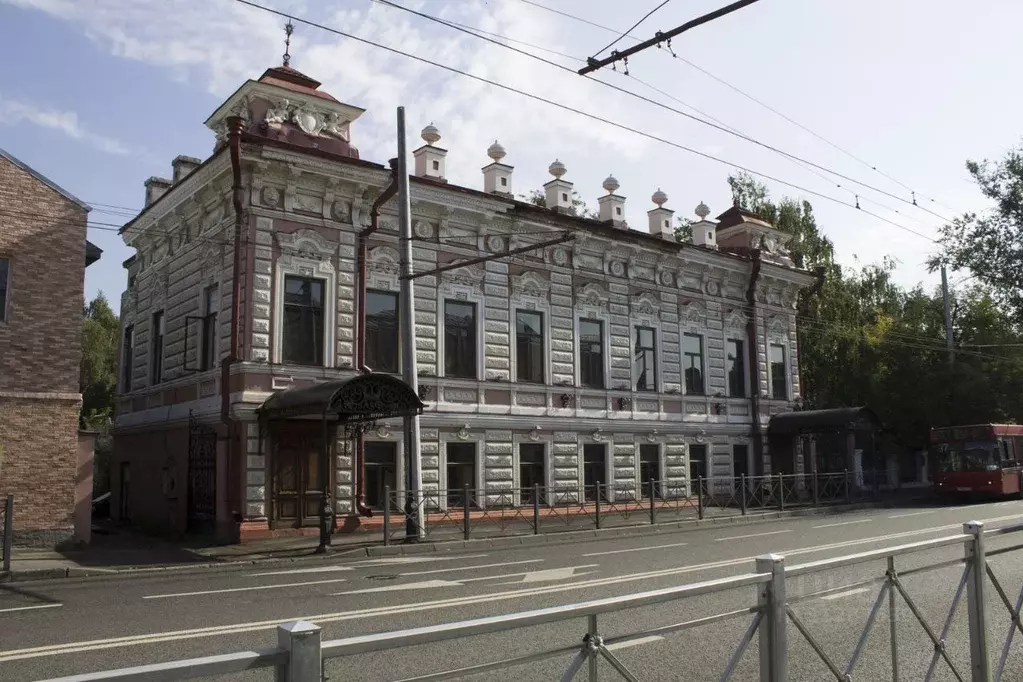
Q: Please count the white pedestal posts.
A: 6